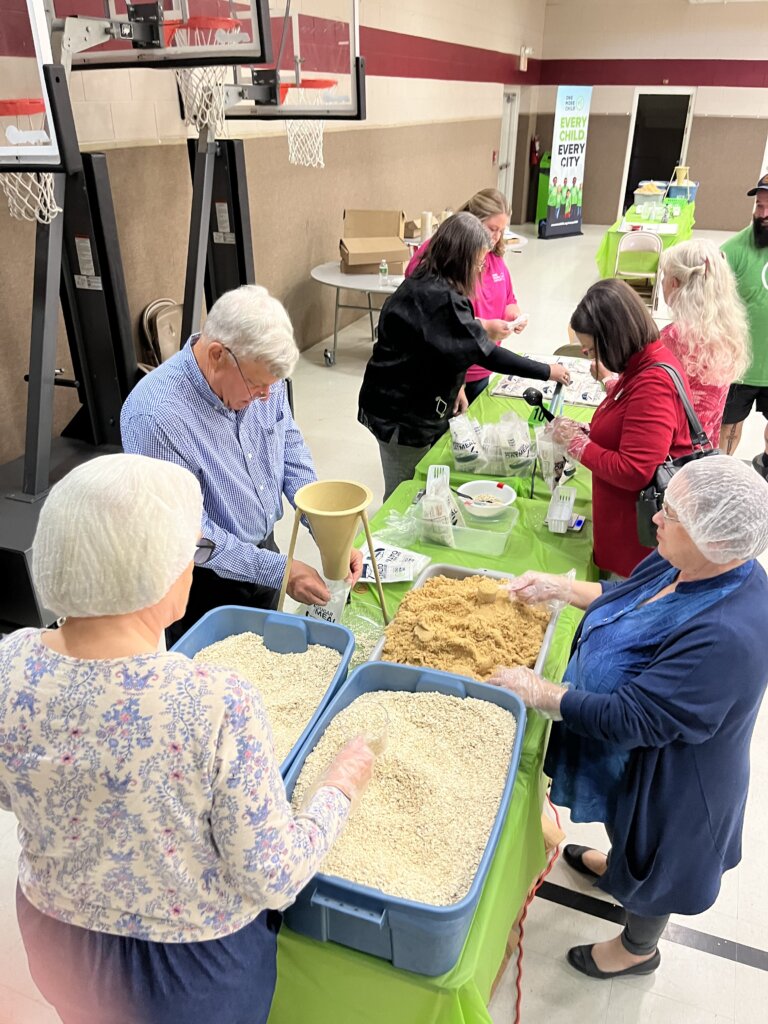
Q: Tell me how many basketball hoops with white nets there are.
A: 3